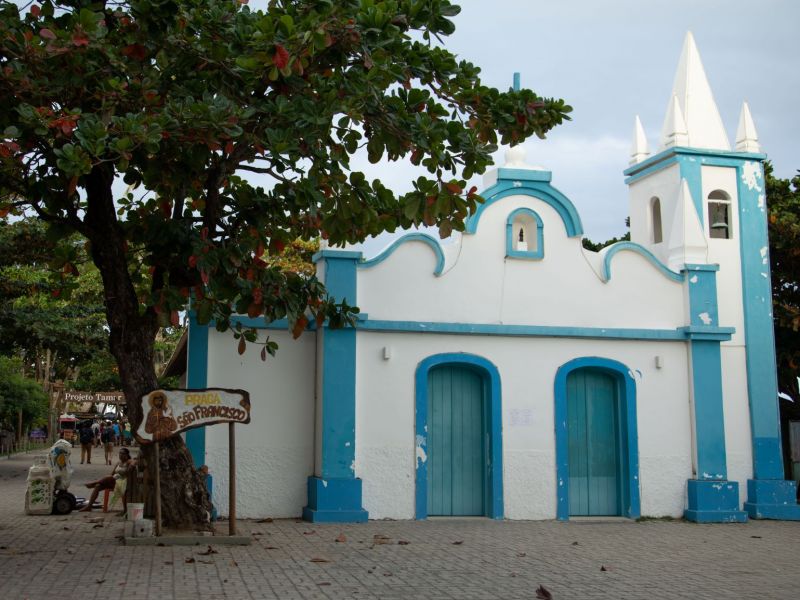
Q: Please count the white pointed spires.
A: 5